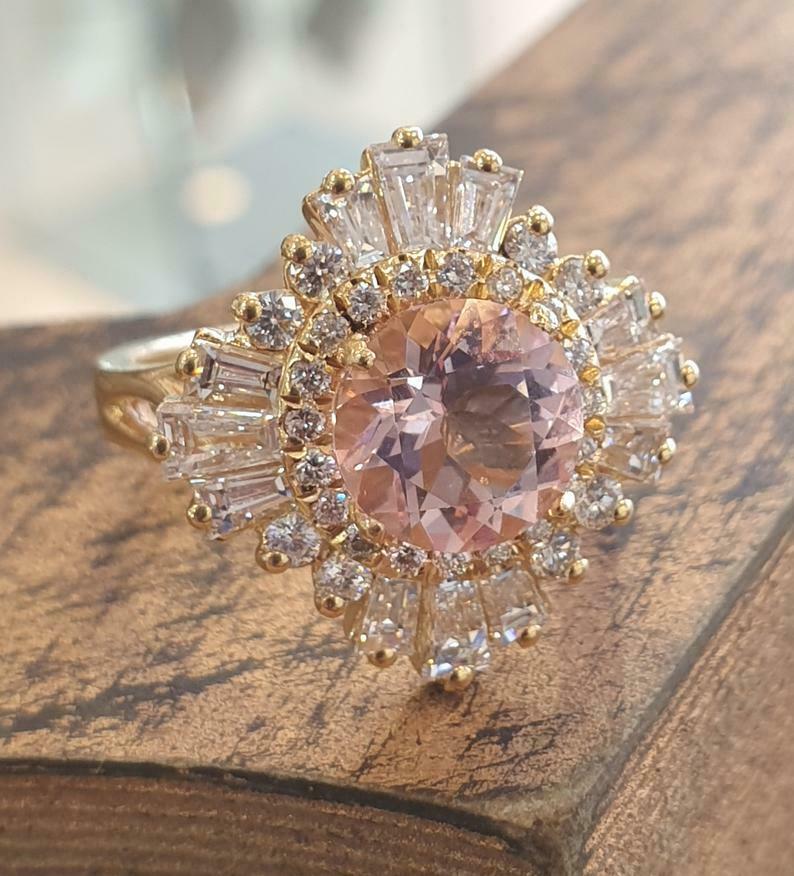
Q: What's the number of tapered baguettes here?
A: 12